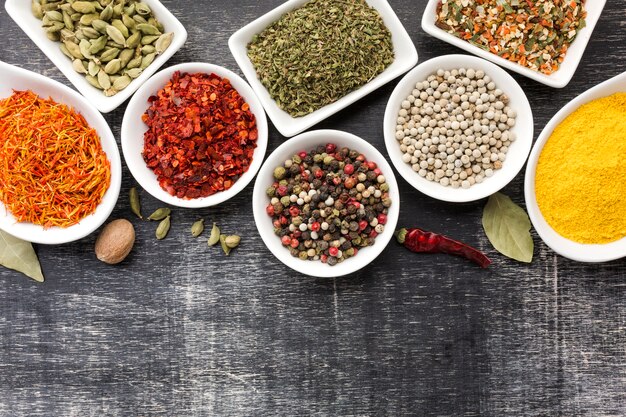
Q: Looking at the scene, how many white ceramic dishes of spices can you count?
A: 8